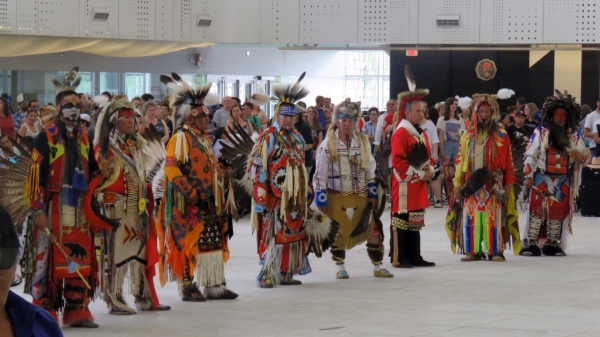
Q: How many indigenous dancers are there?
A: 8